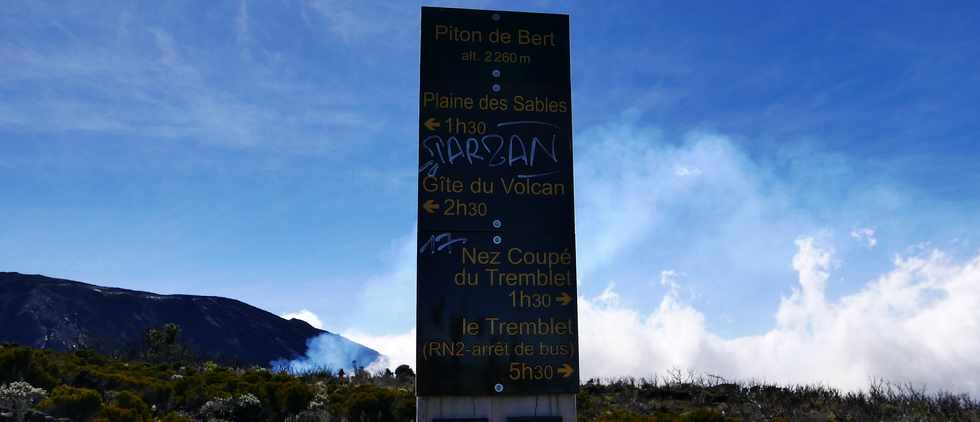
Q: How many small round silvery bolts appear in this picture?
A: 6